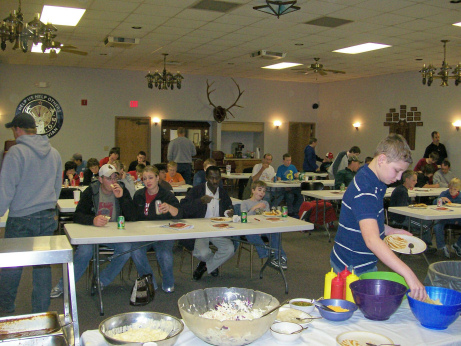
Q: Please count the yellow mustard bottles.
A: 2